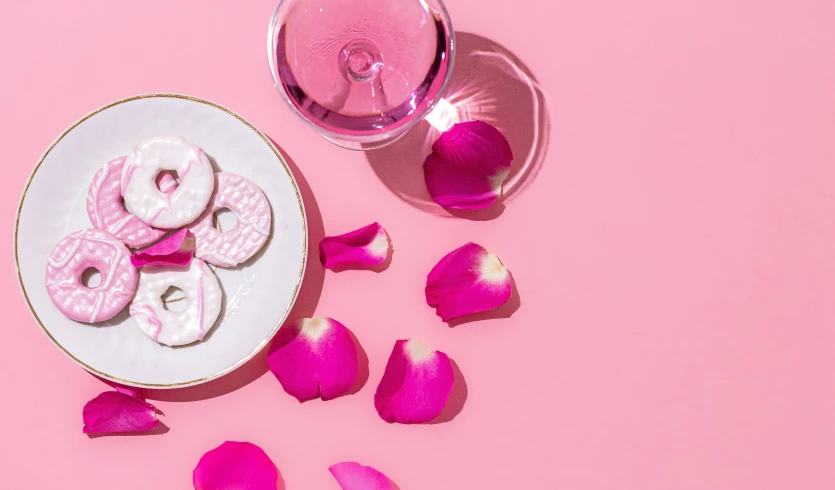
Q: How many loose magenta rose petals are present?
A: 9